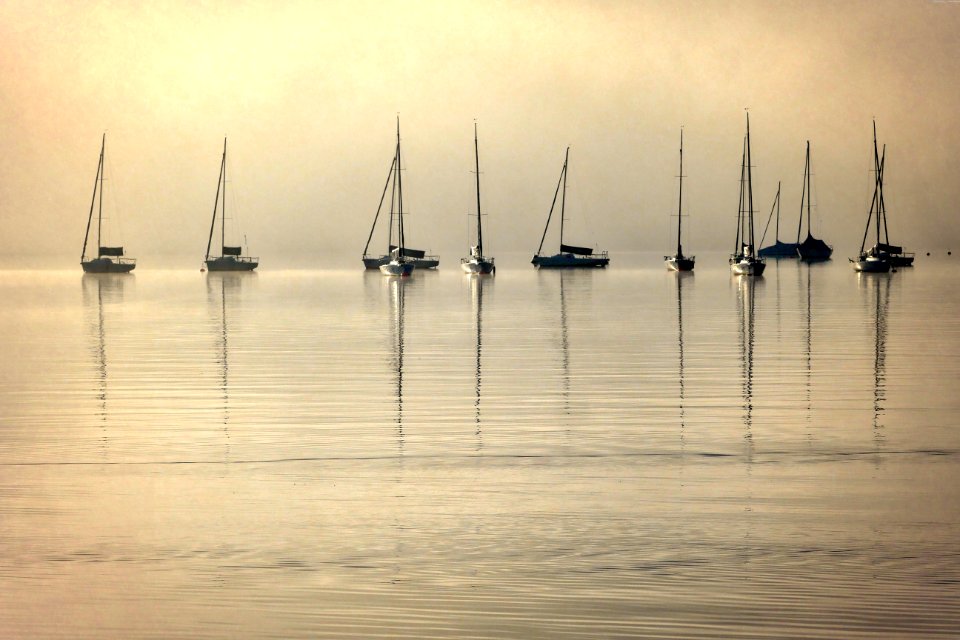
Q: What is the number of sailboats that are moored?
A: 12